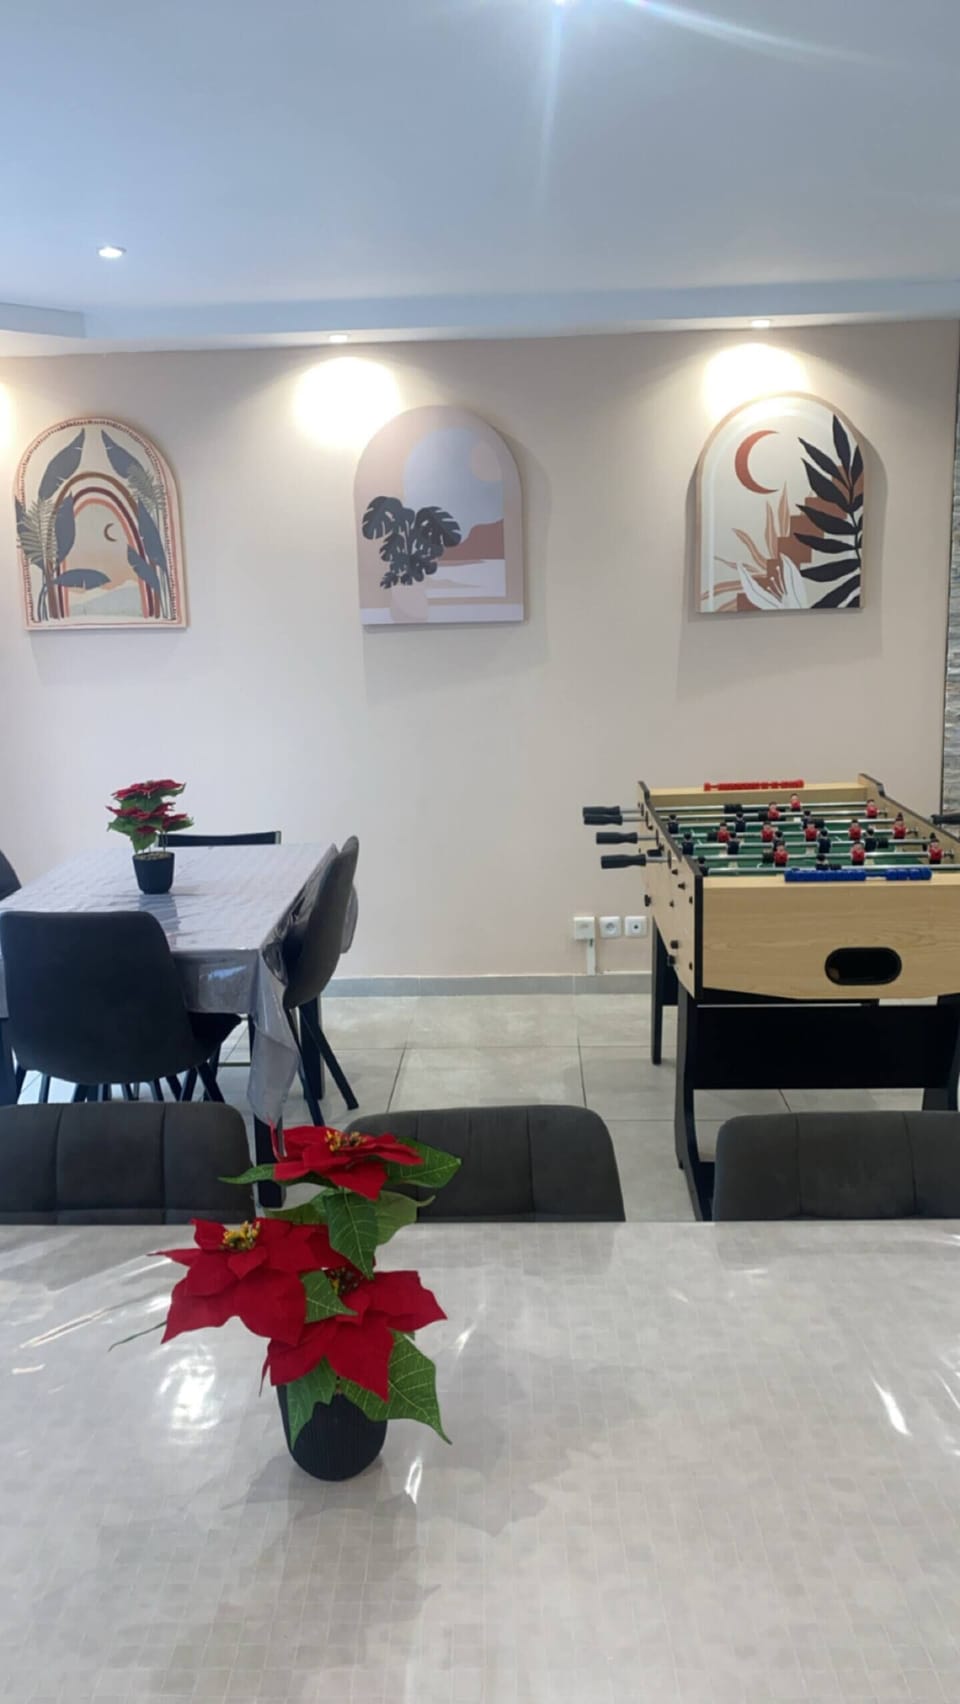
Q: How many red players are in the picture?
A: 11